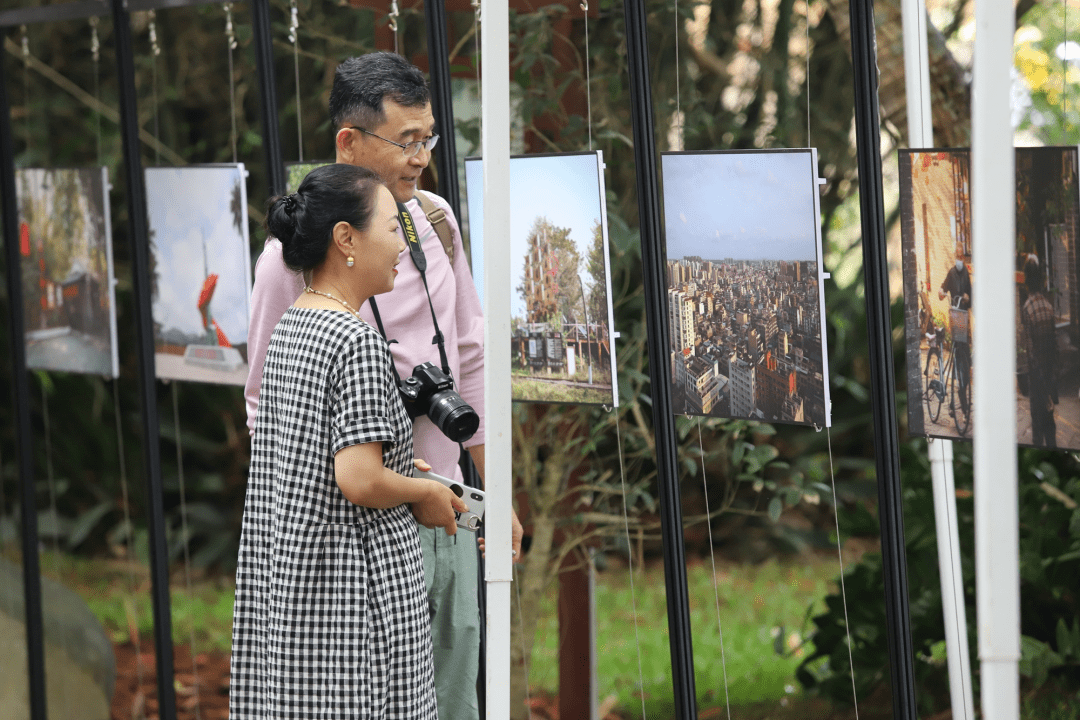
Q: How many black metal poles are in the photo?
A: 6